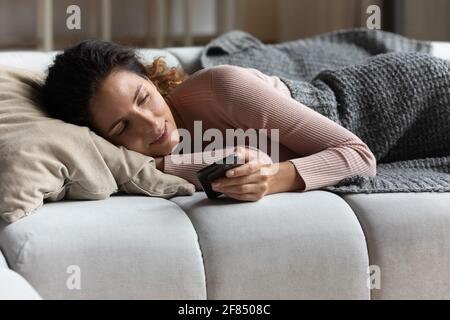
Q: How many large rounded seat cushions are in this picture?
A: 3